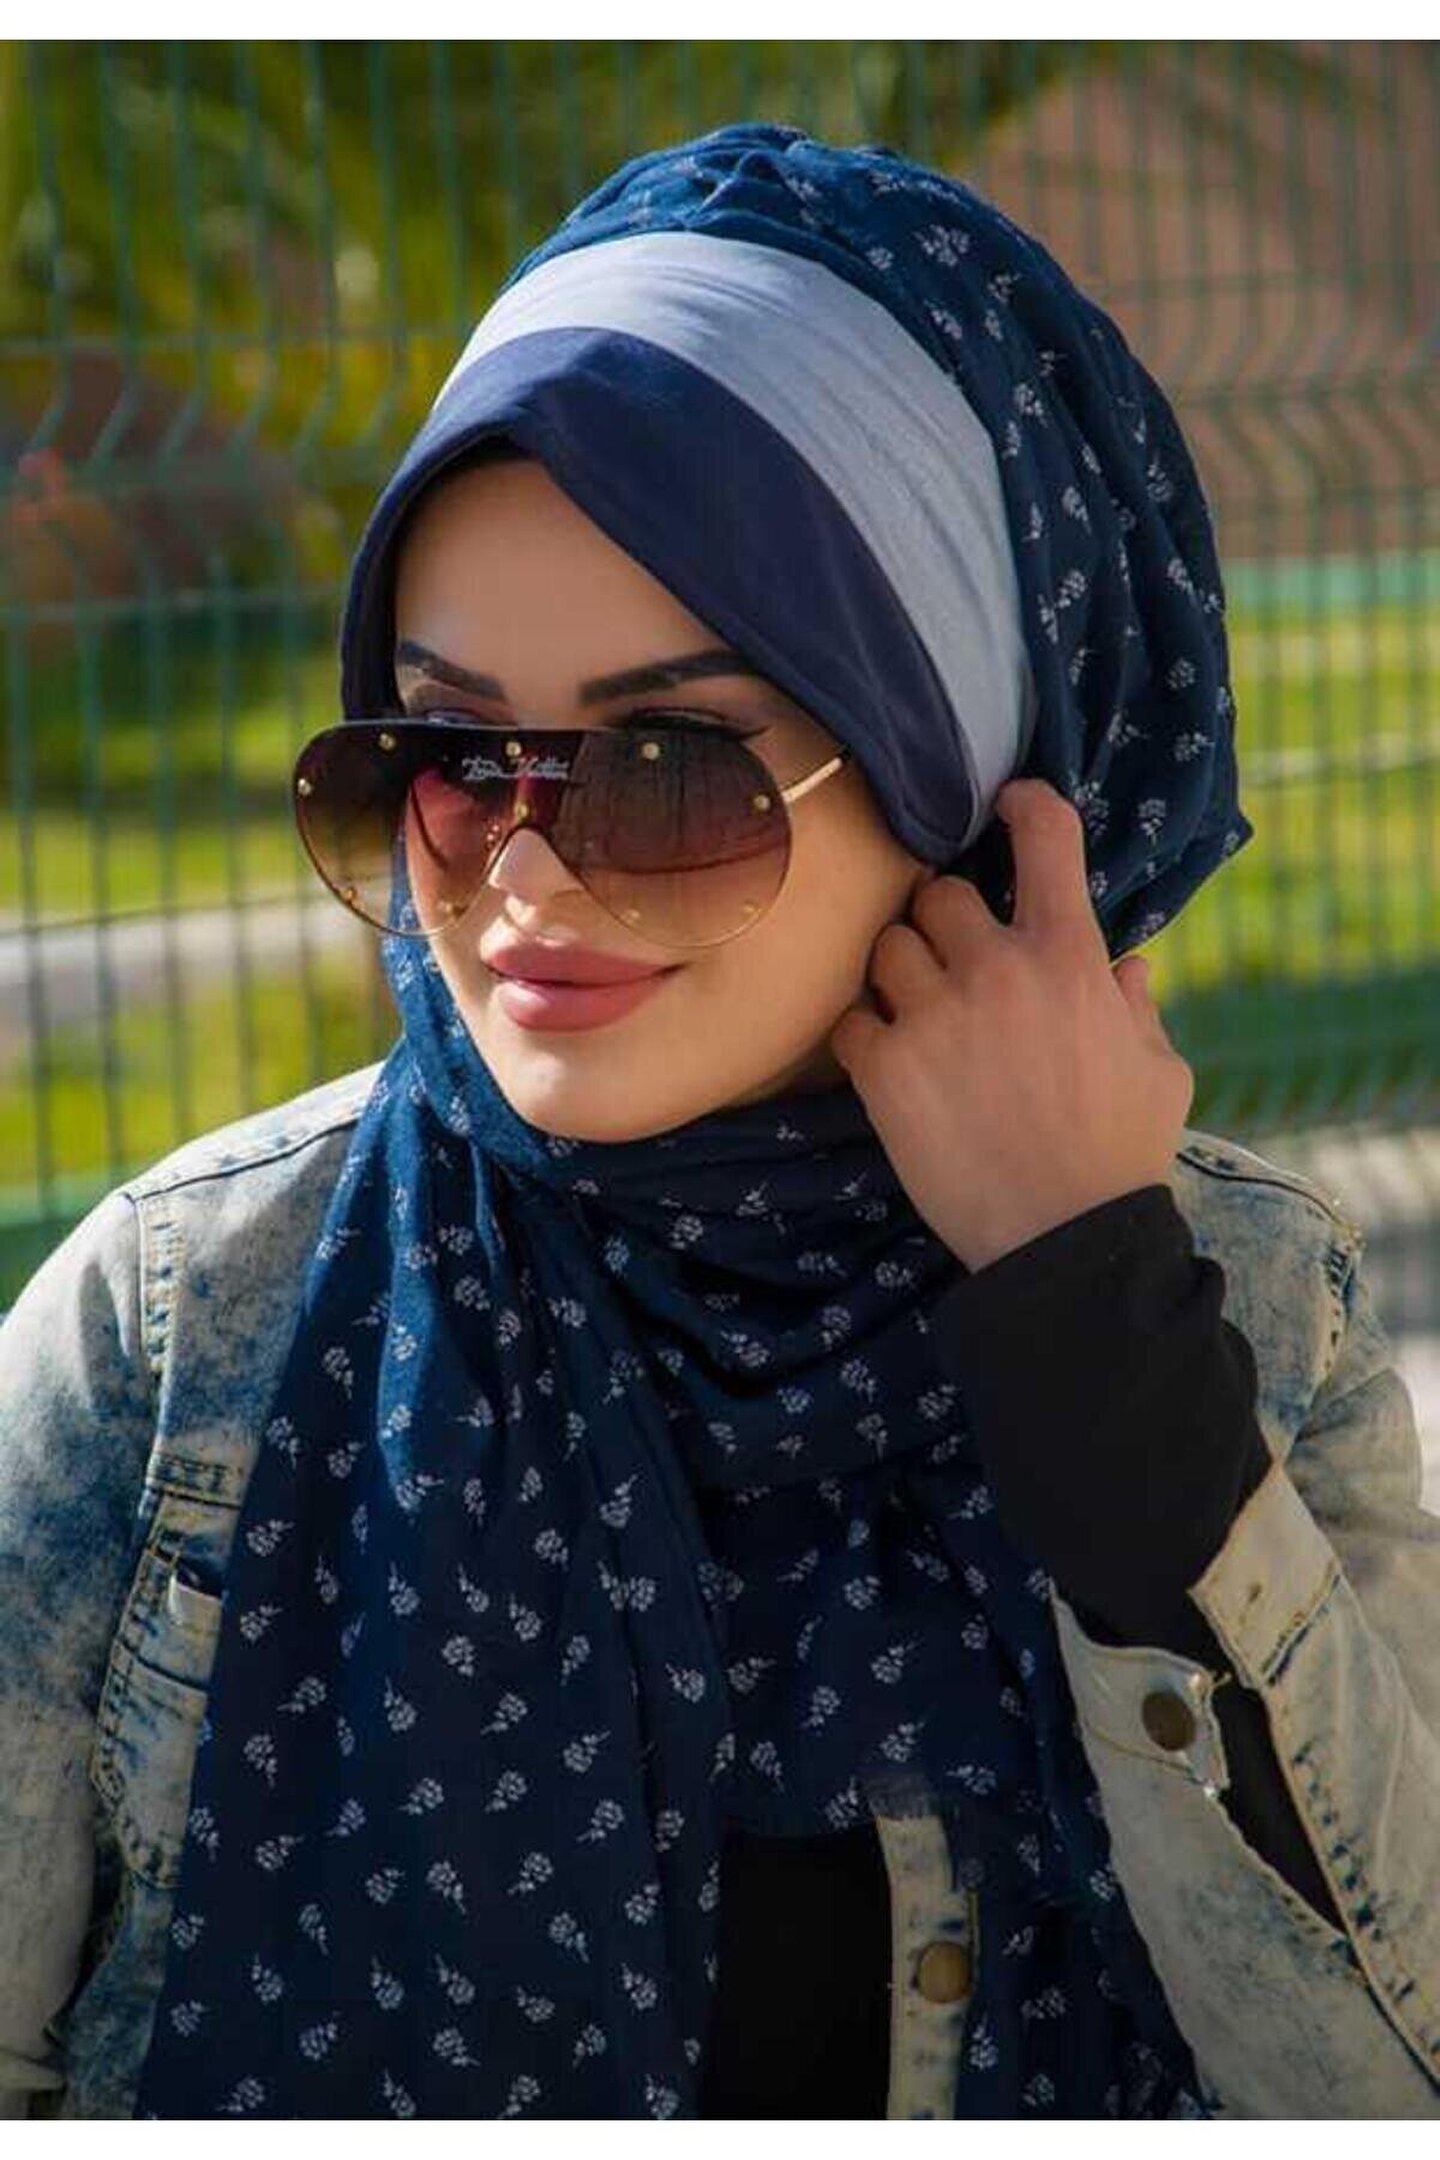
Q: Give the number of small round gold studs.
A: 10